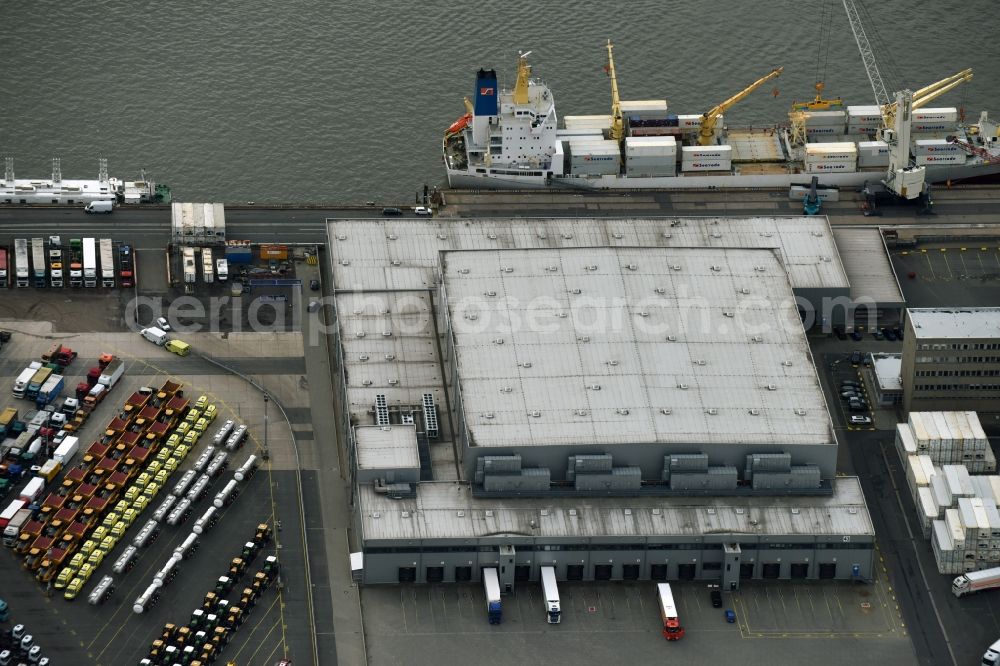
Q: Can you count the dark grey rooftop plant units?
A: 4